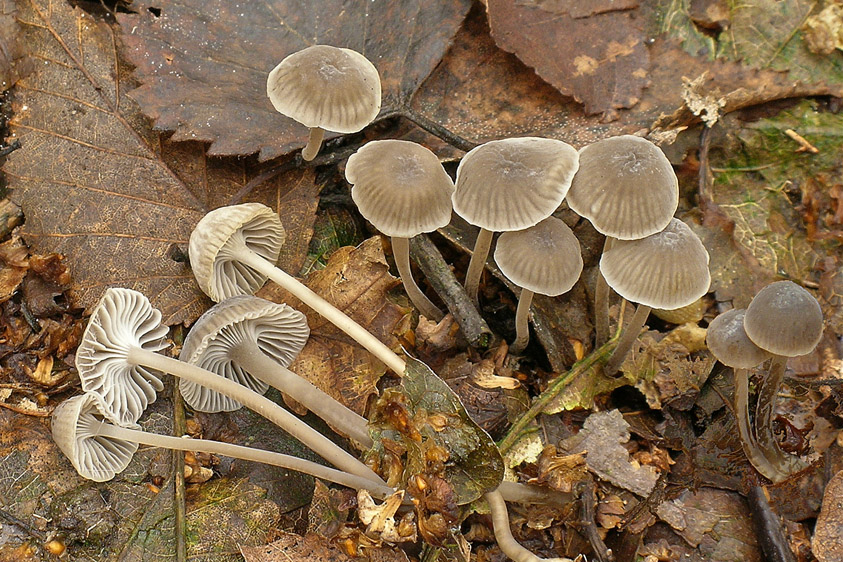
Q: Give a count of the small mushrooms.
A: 12